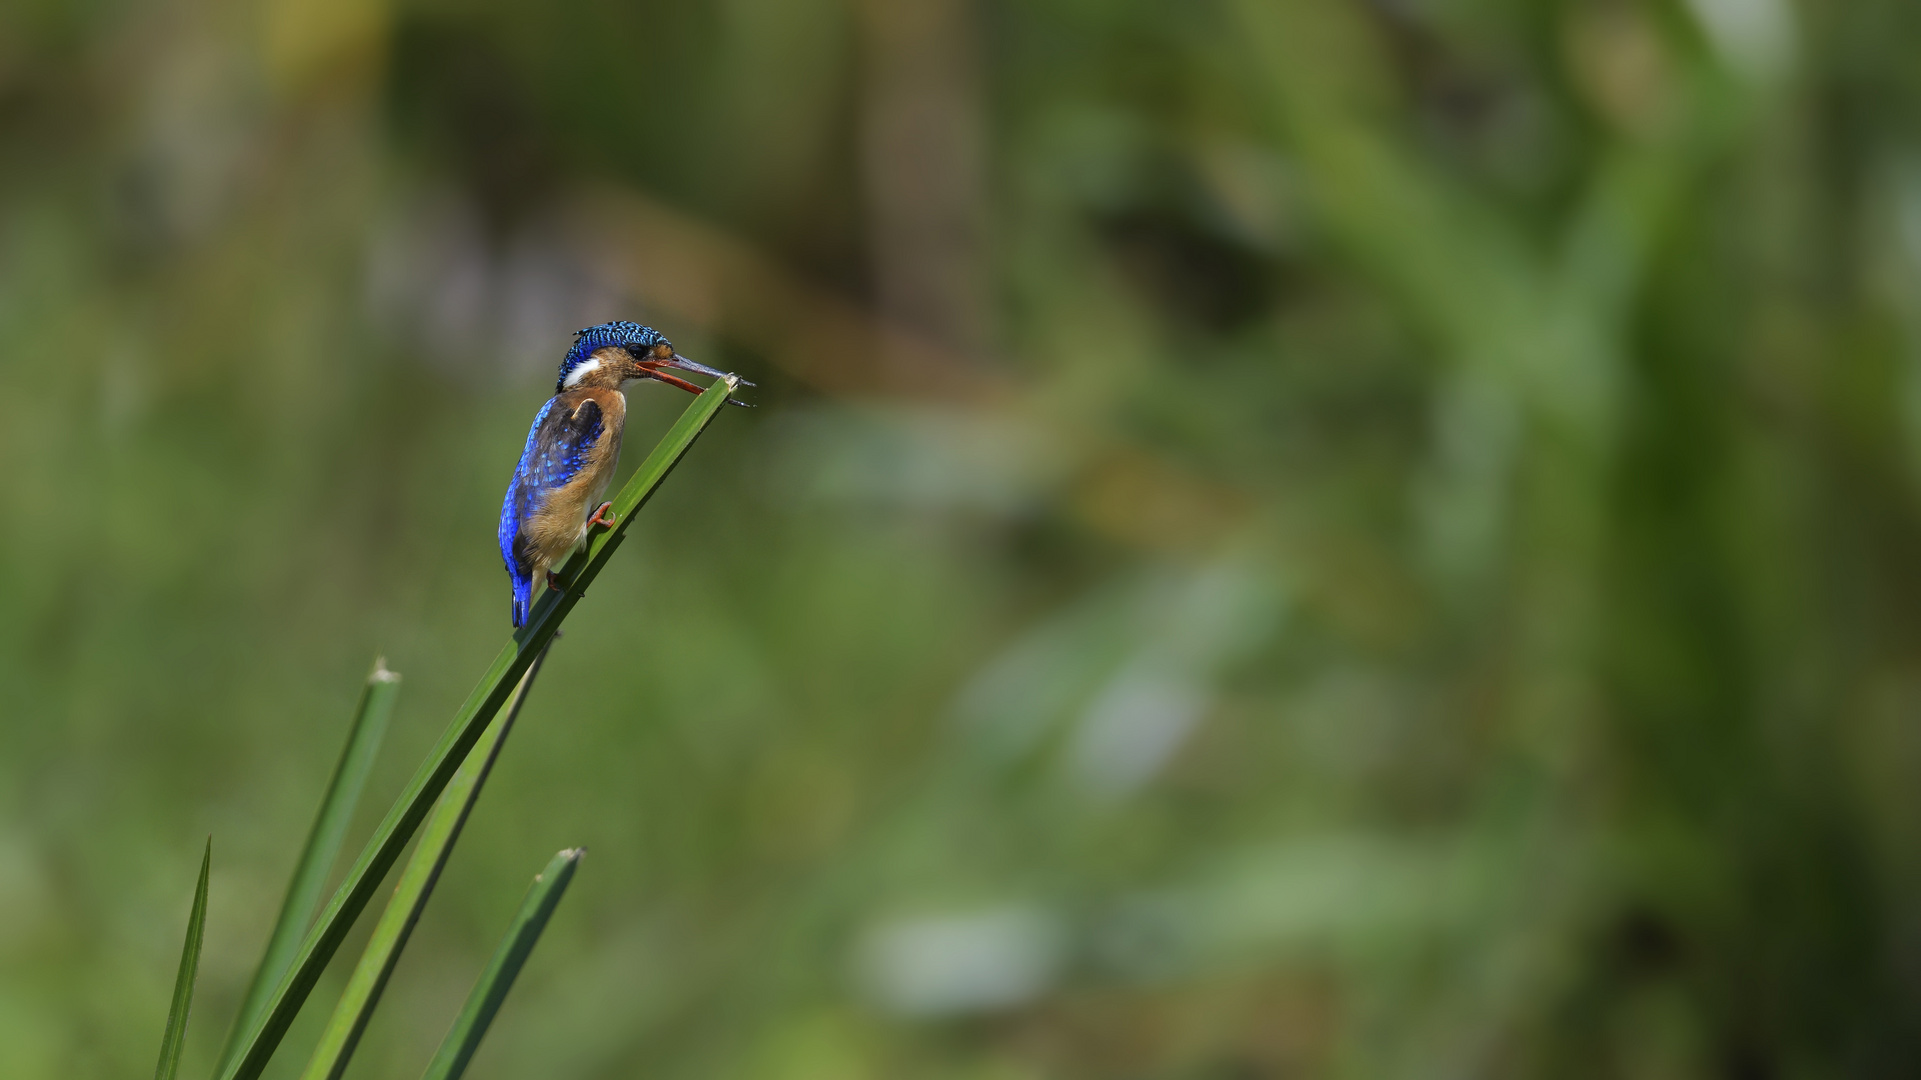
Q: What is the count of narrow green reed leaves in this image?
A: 5